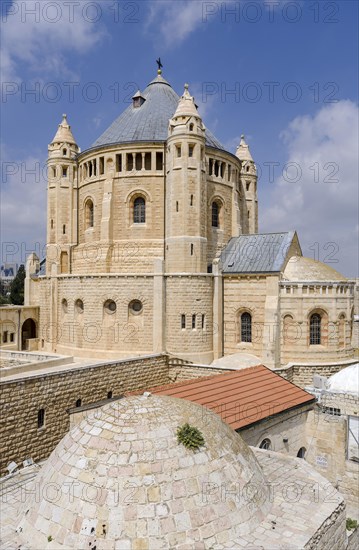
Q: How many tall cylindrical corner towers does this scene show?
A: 3